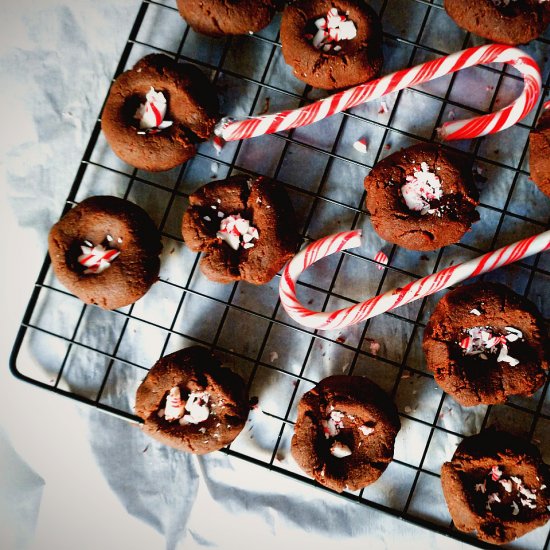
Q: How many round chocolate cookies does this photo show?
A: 12